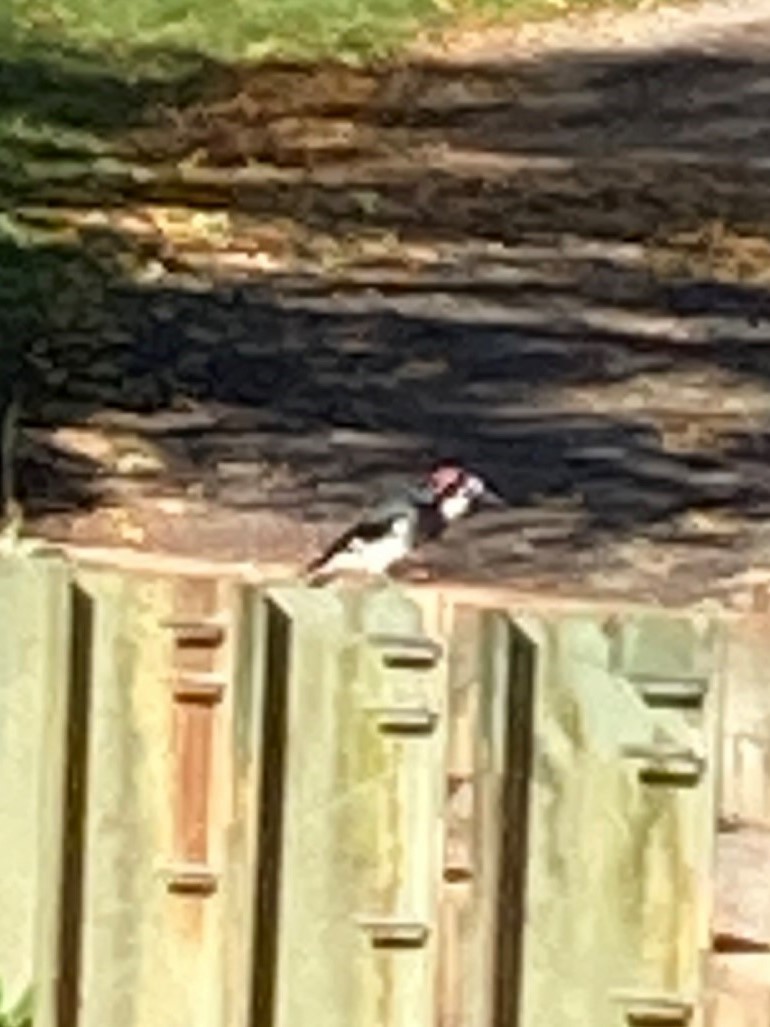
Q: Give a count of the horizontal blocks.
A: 9